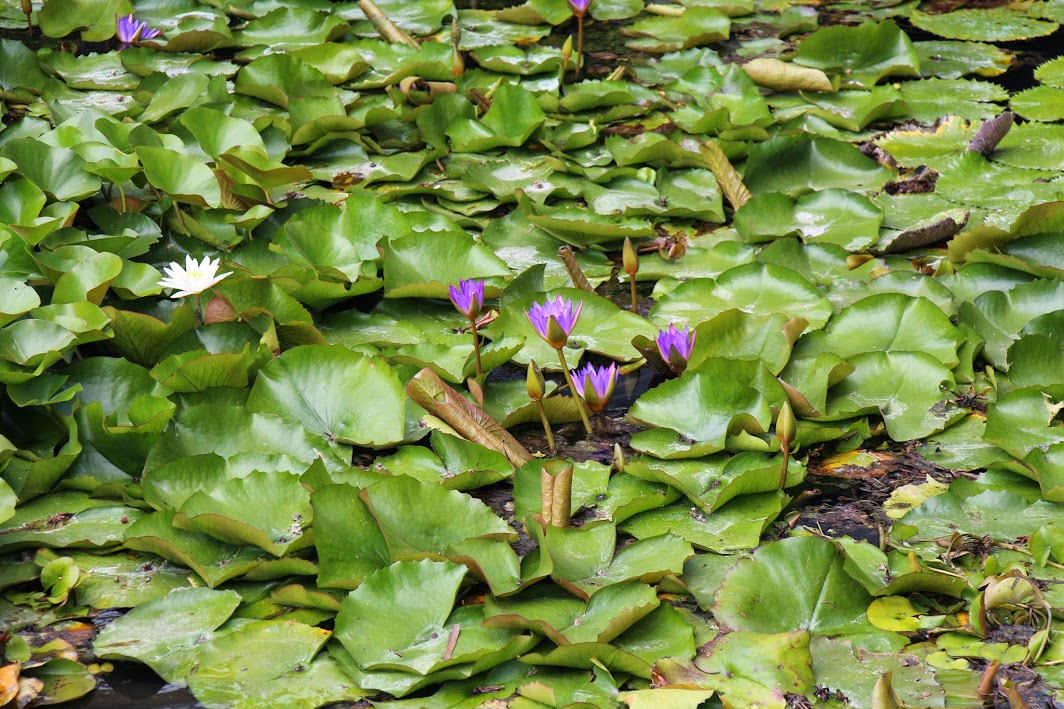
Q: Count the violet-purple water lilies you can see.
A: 6